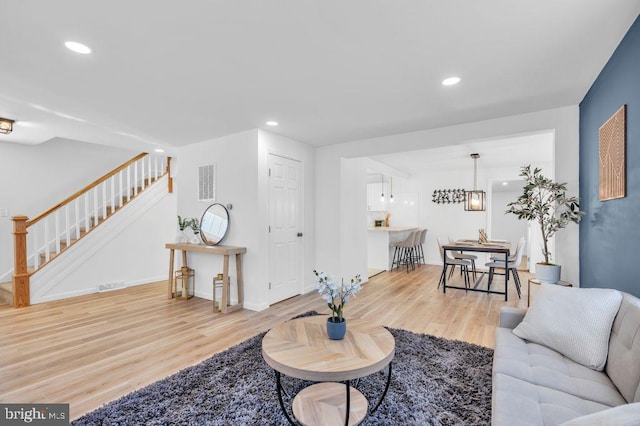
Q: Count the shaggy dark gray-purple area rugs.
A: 1